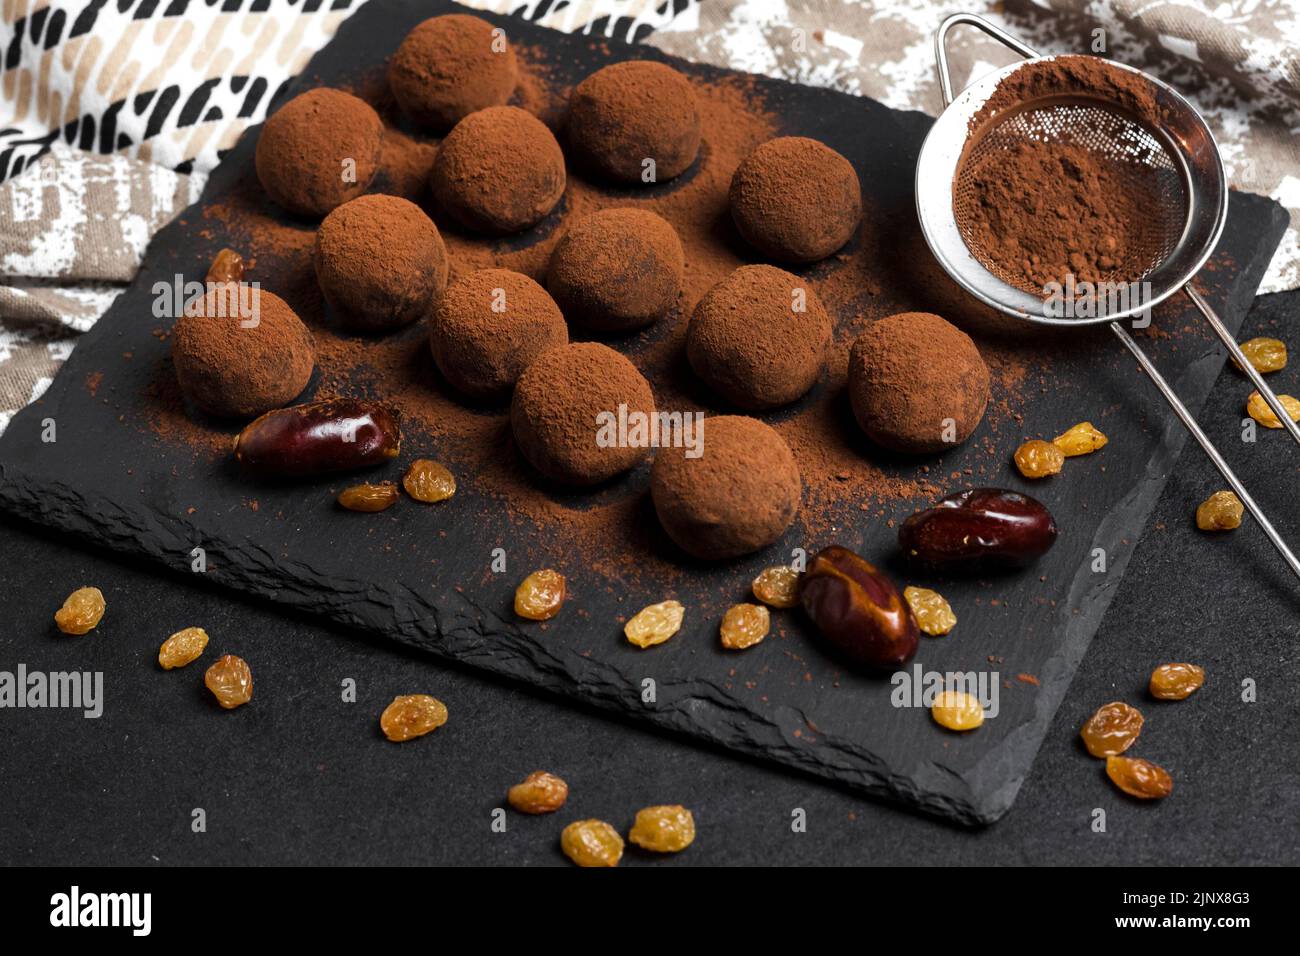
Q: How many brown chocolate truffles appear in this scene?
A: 13